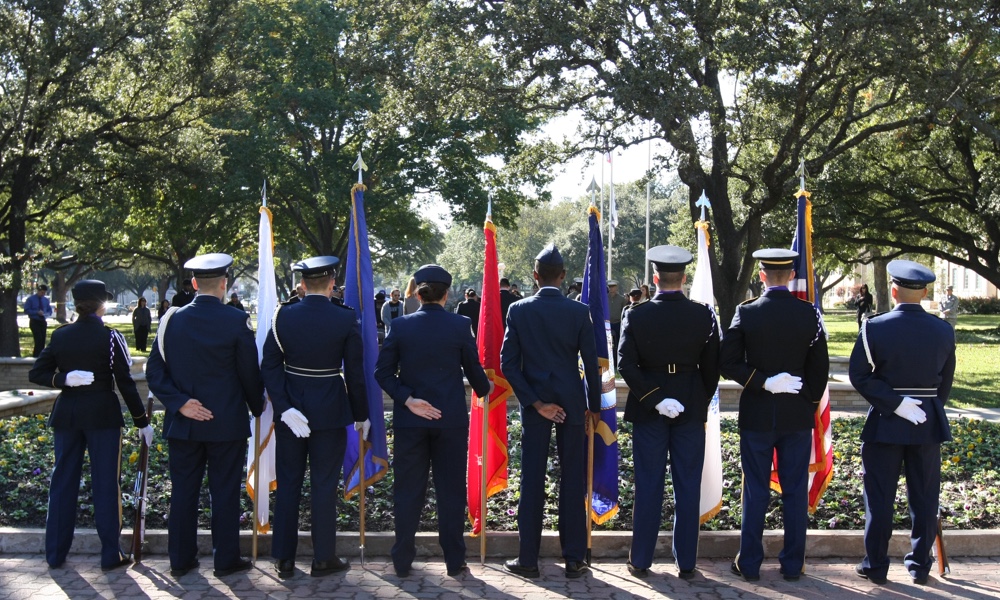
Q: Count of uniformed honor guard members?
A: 8